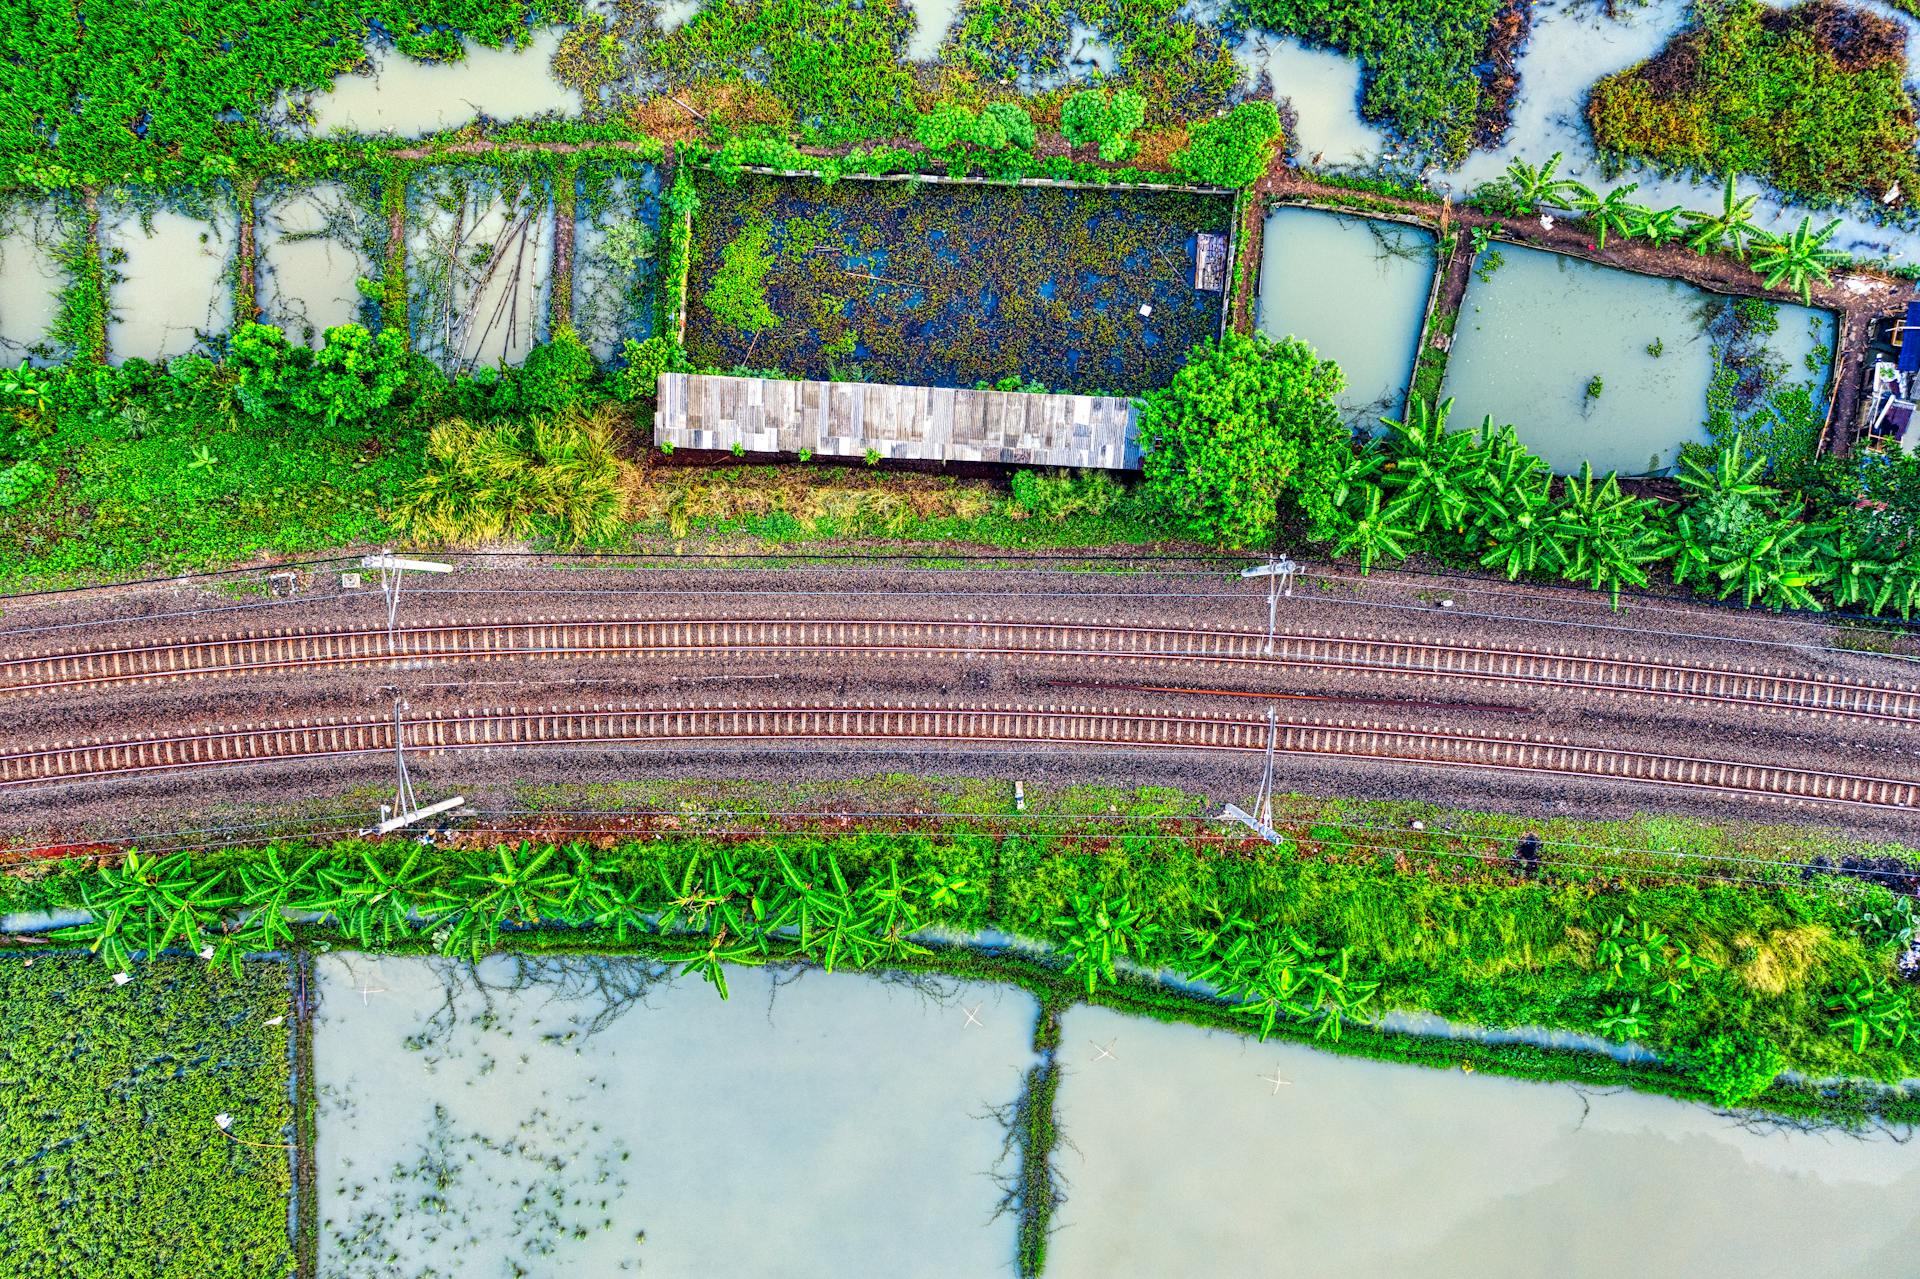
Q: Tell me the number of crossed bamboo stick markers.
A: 4